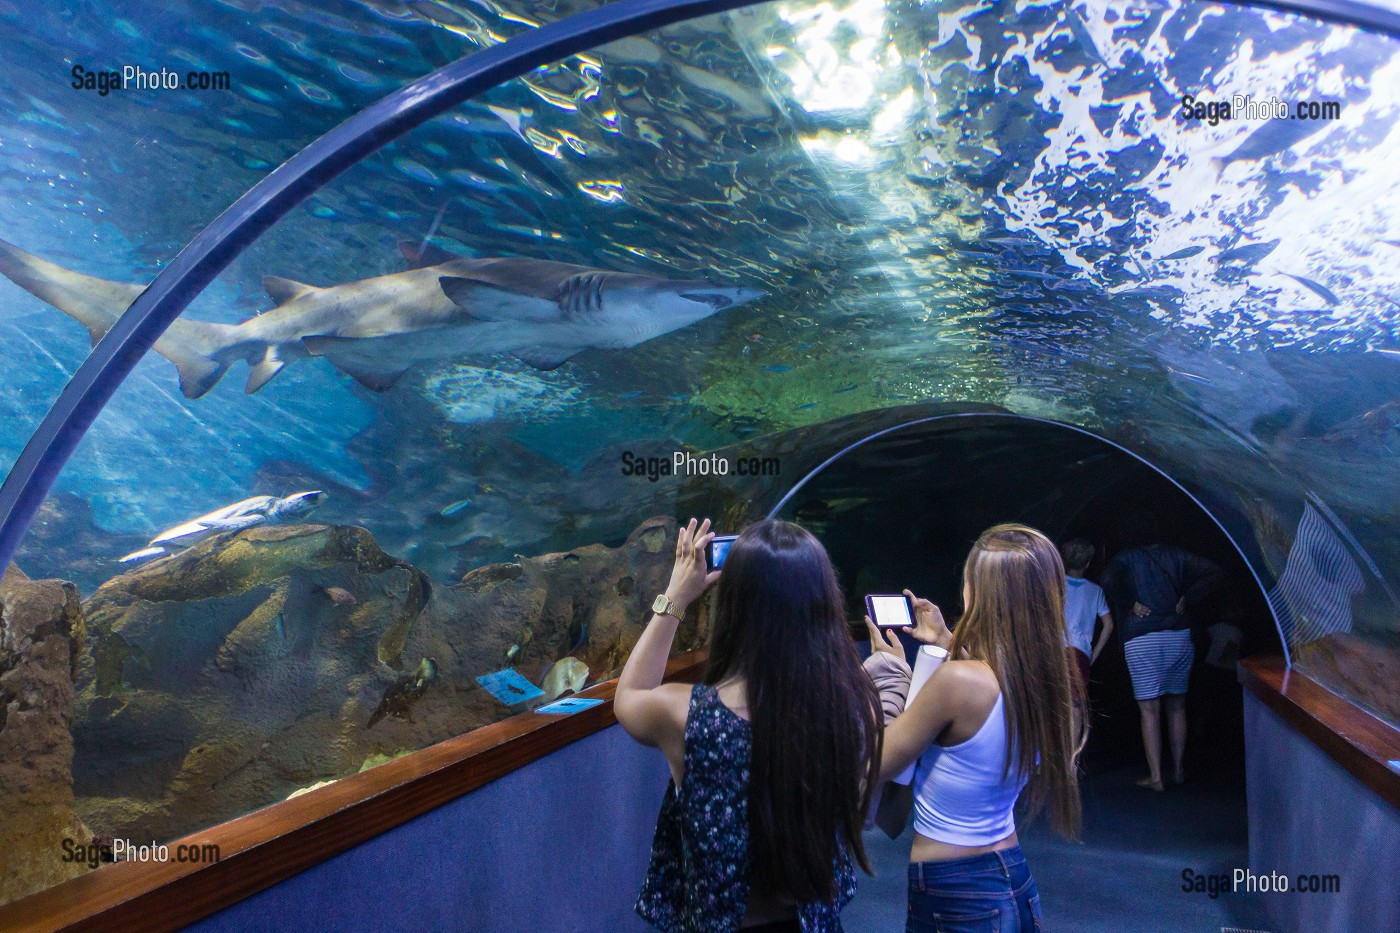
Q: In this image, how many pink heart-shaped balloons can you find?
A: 0